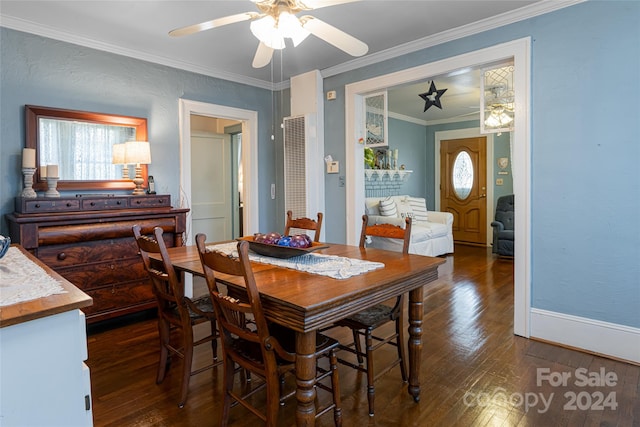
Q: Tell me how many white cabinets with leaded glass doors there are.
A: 2